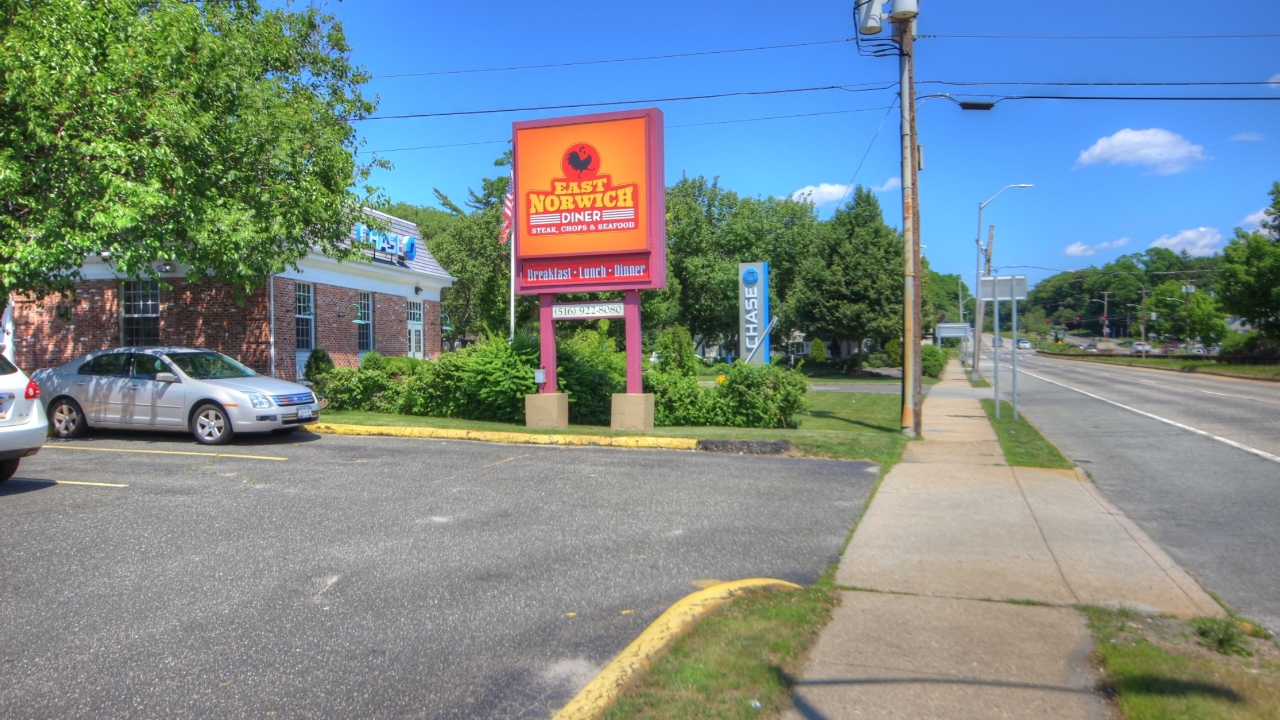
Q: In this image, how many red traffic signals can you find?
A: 4